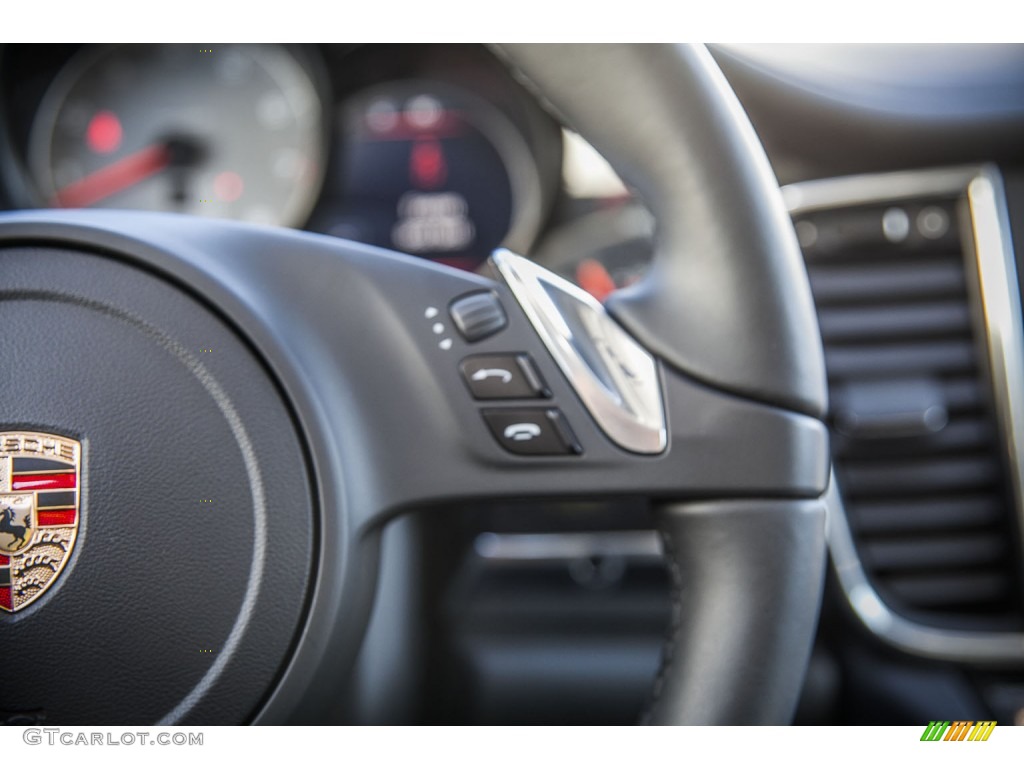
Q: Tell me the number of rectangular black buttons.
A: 2